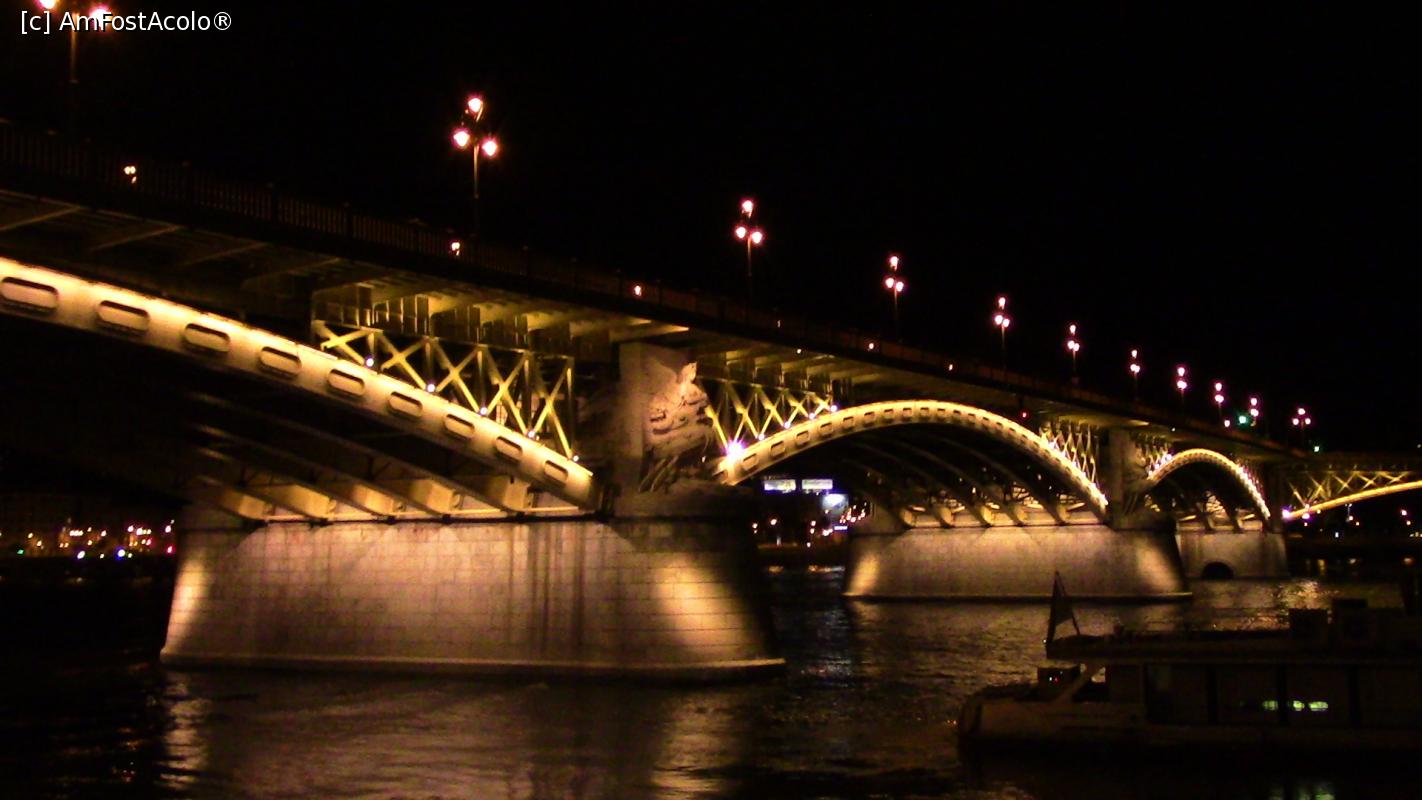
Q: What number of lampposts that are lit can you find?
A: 11